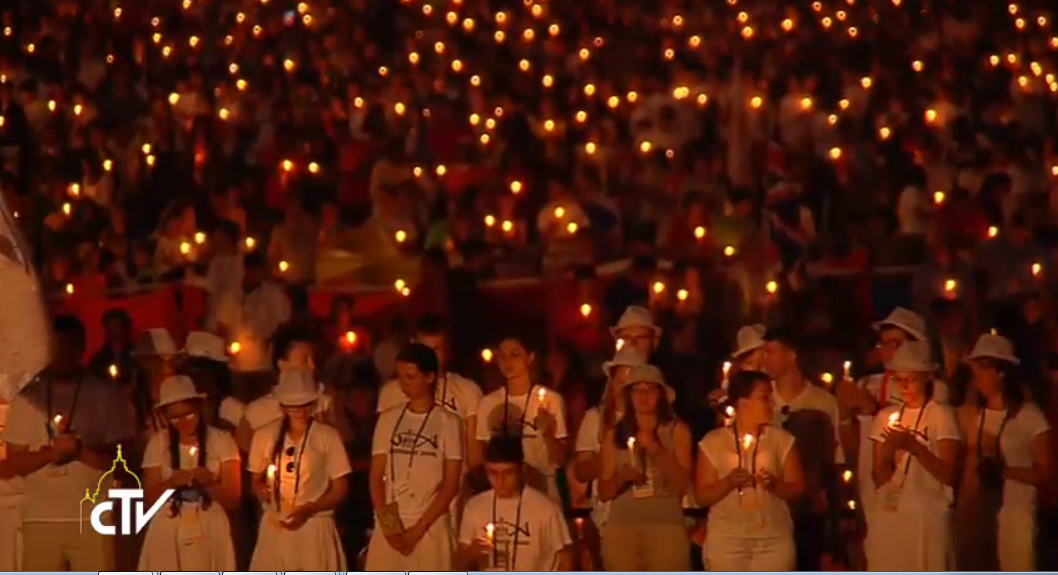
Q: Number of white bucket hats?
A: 11